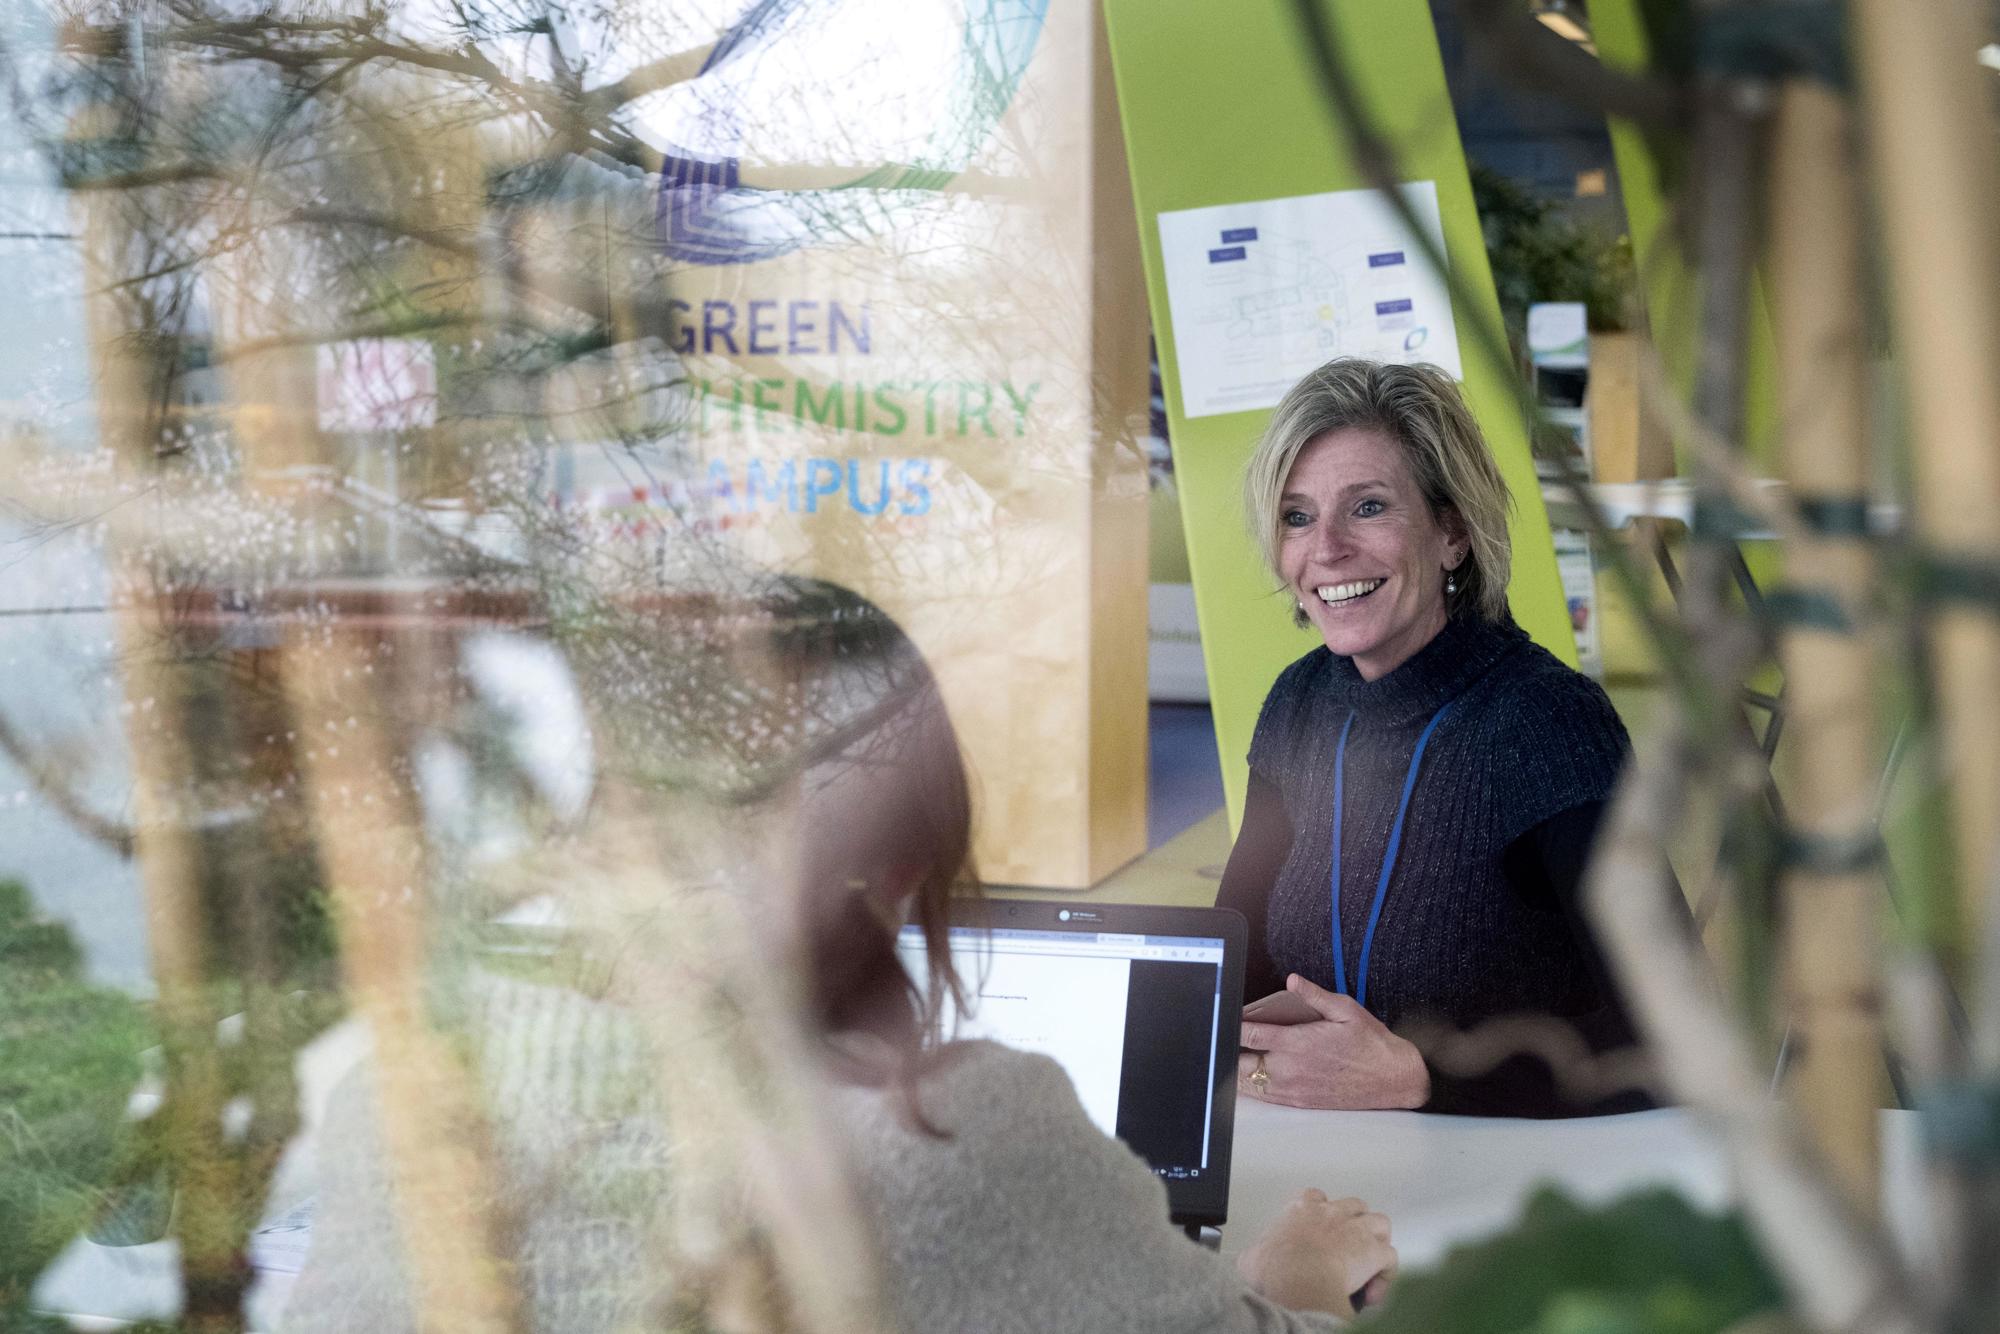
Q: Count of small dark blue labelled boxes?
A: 4